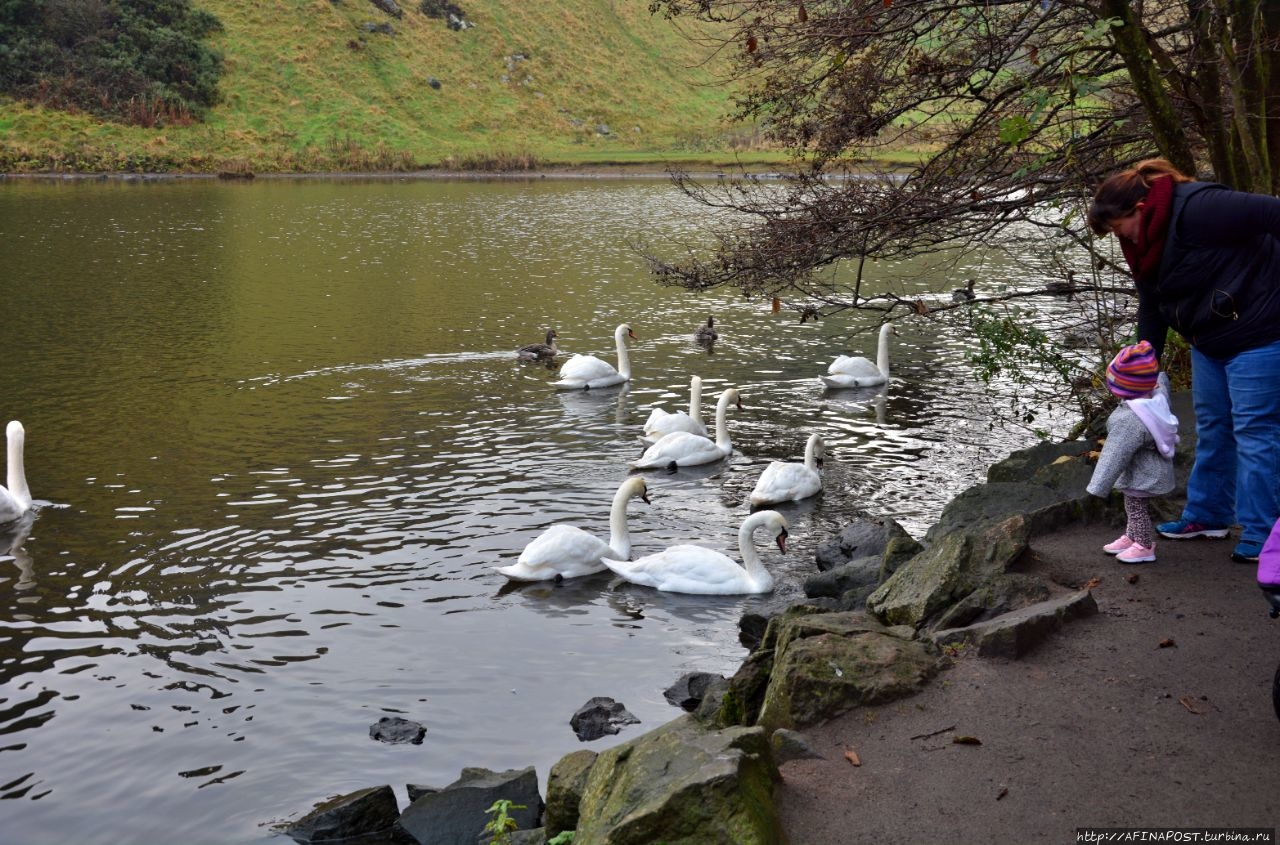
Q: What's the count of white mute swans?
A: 8